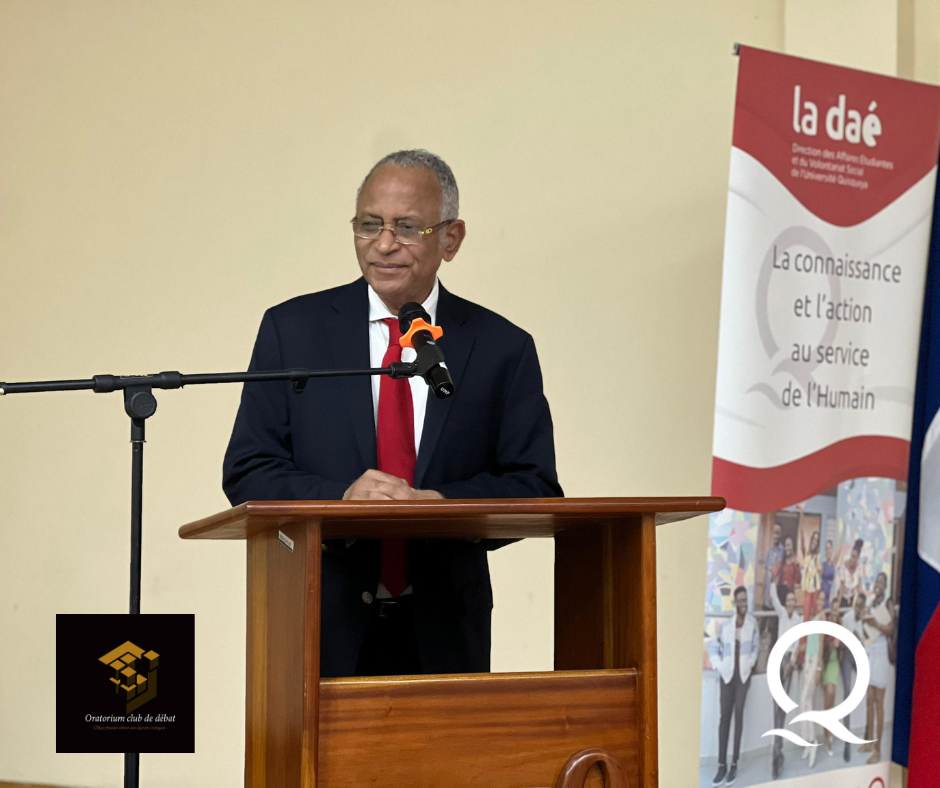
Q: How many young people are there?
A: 11